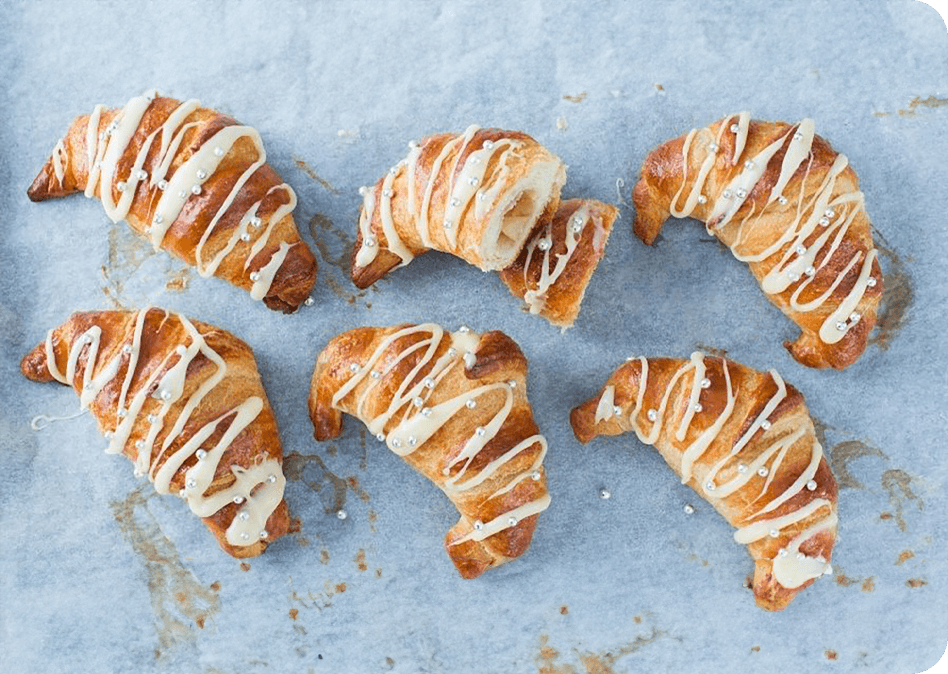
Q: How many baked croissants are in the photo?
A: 6